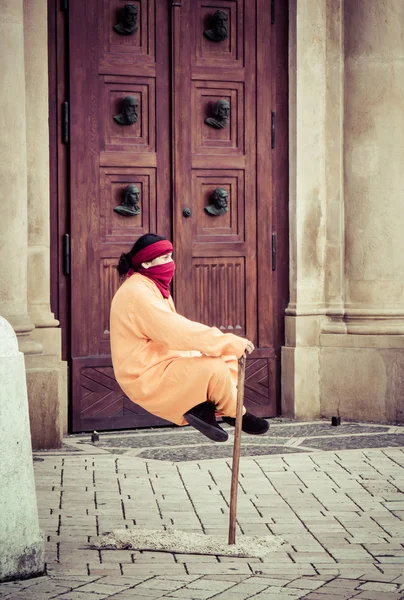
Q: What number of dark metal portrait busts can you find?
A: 6